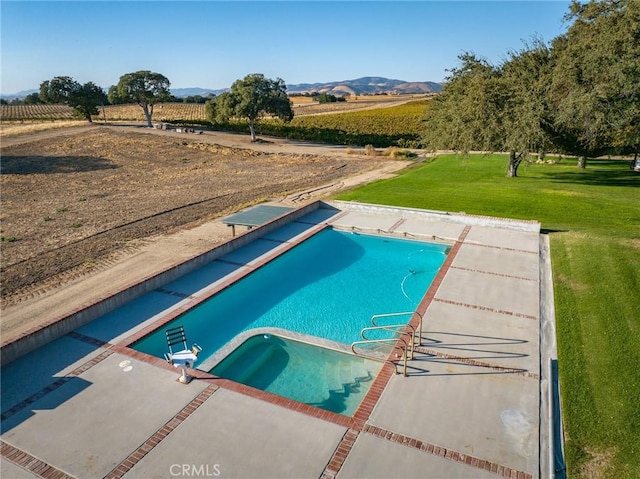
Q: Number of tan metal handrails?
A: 3